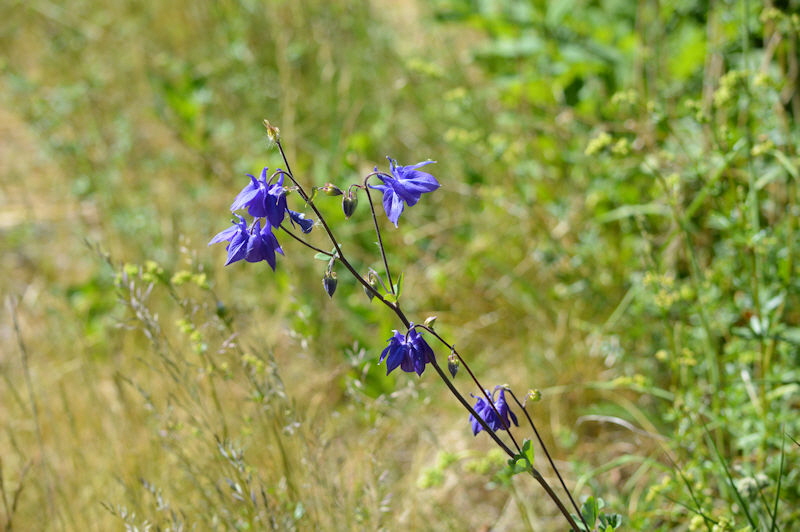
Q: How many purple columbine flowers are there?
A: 5